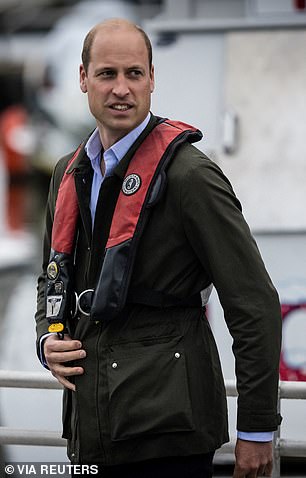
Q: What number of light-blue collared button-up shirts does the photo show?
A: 1